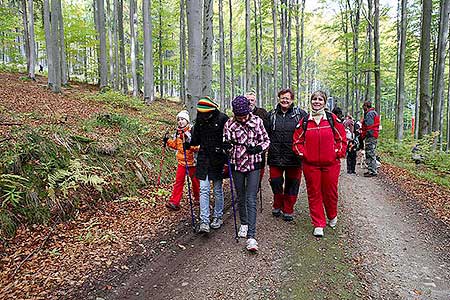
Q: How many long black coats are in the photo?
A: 1